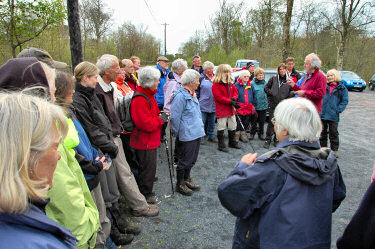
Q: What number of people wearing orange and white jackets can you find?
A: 1